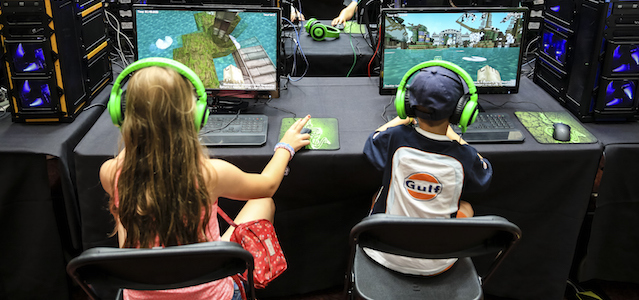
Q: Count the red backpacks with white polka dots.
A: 1